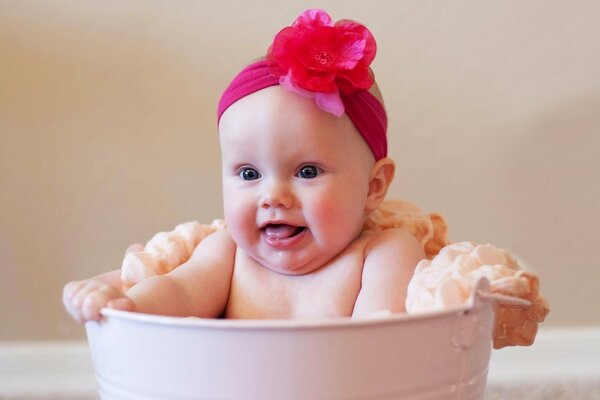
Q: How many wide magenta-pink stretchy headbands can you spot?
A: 1